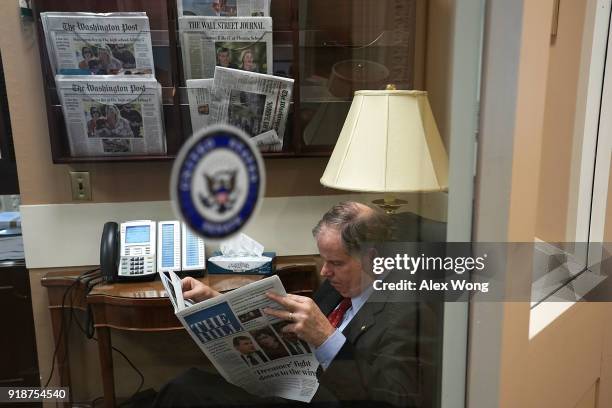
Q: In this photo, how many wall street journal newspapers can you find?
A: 1